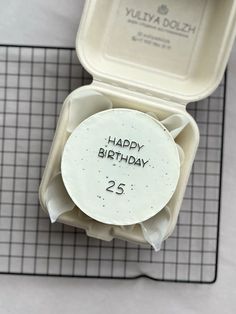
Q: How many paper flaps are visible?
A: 4